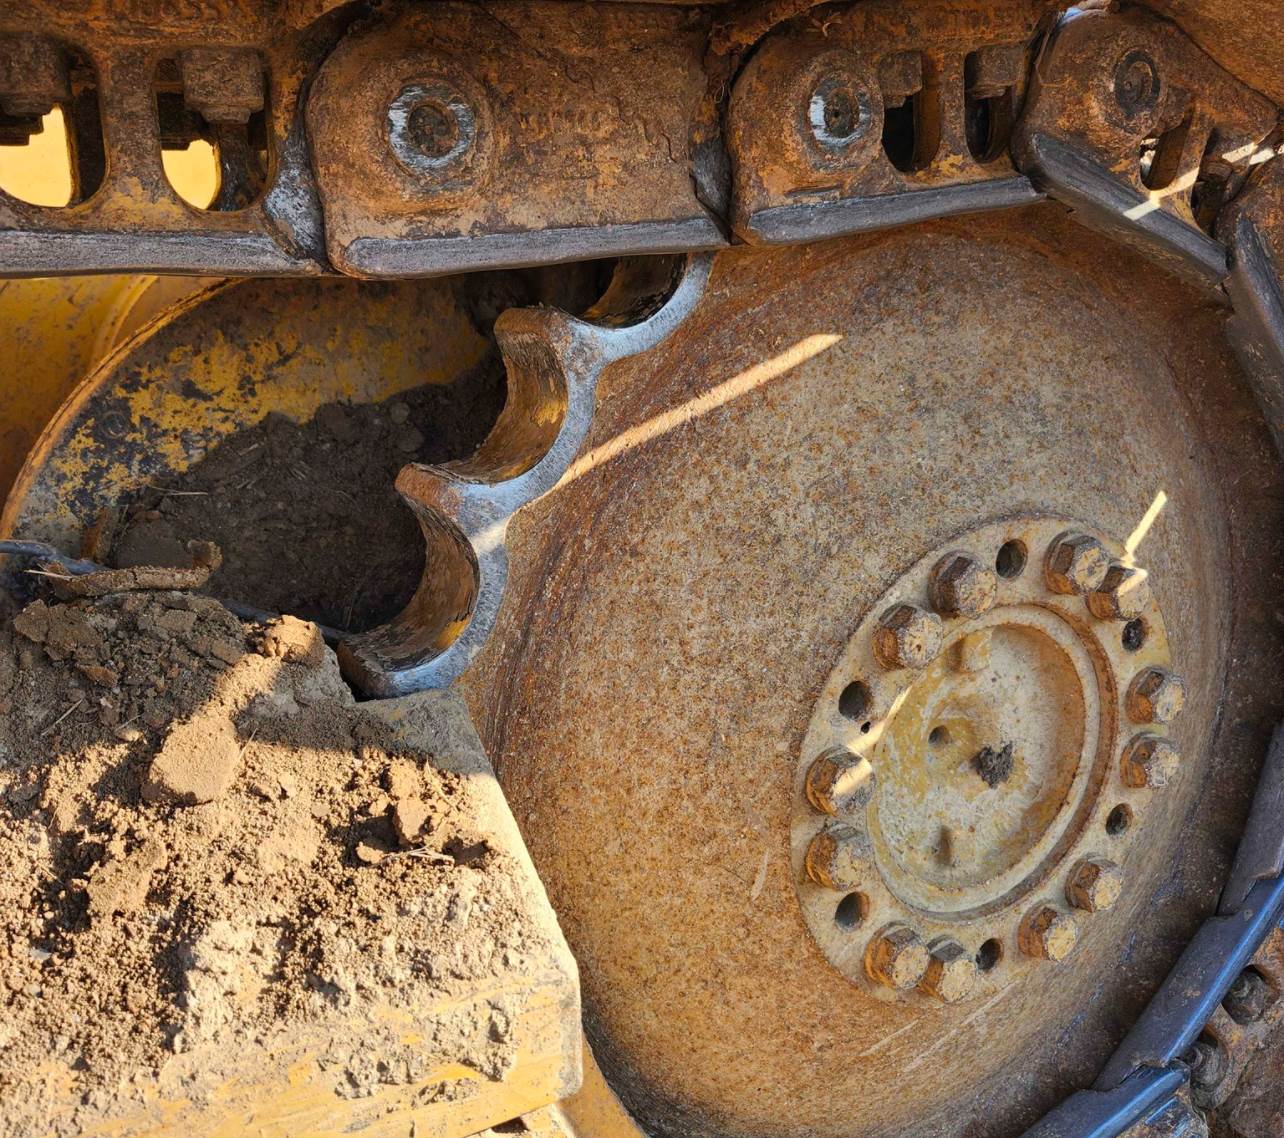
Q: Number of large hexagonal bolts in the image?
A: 12